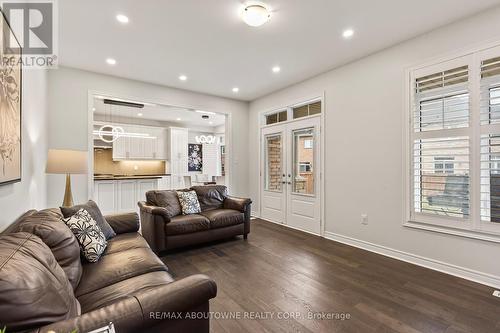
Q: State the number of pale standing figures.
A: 0